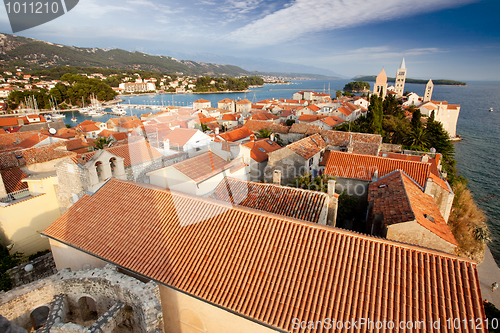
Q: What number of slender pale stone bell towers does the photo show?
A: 3